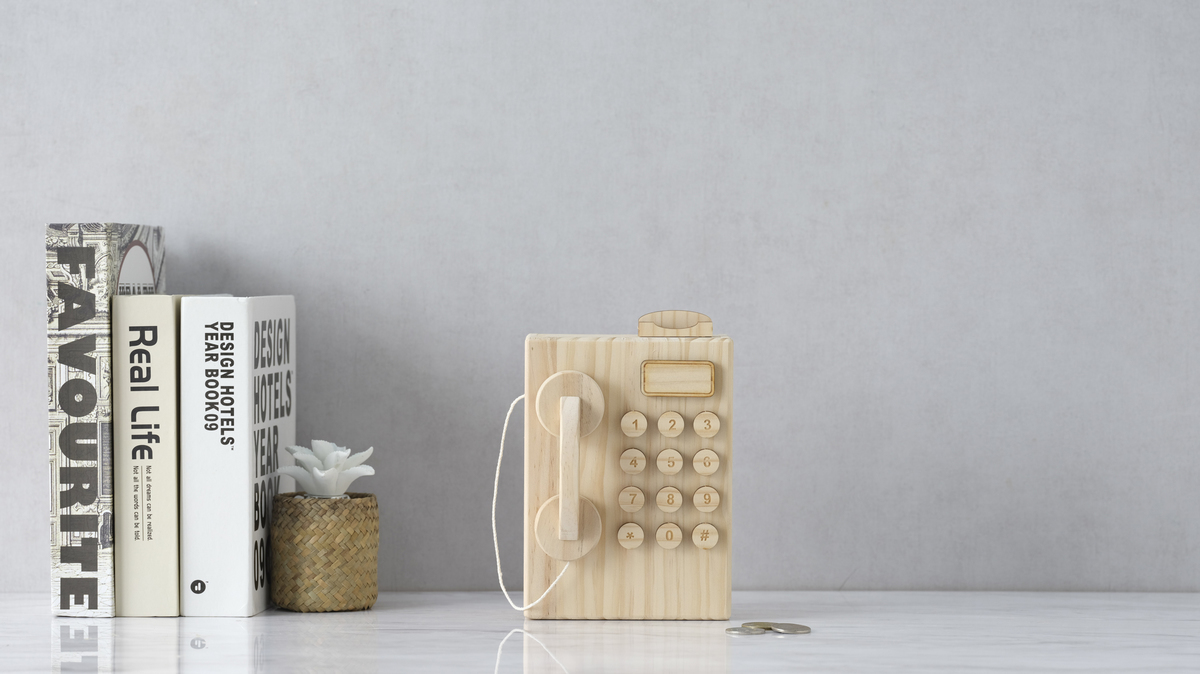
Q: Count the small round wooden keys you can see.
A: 12